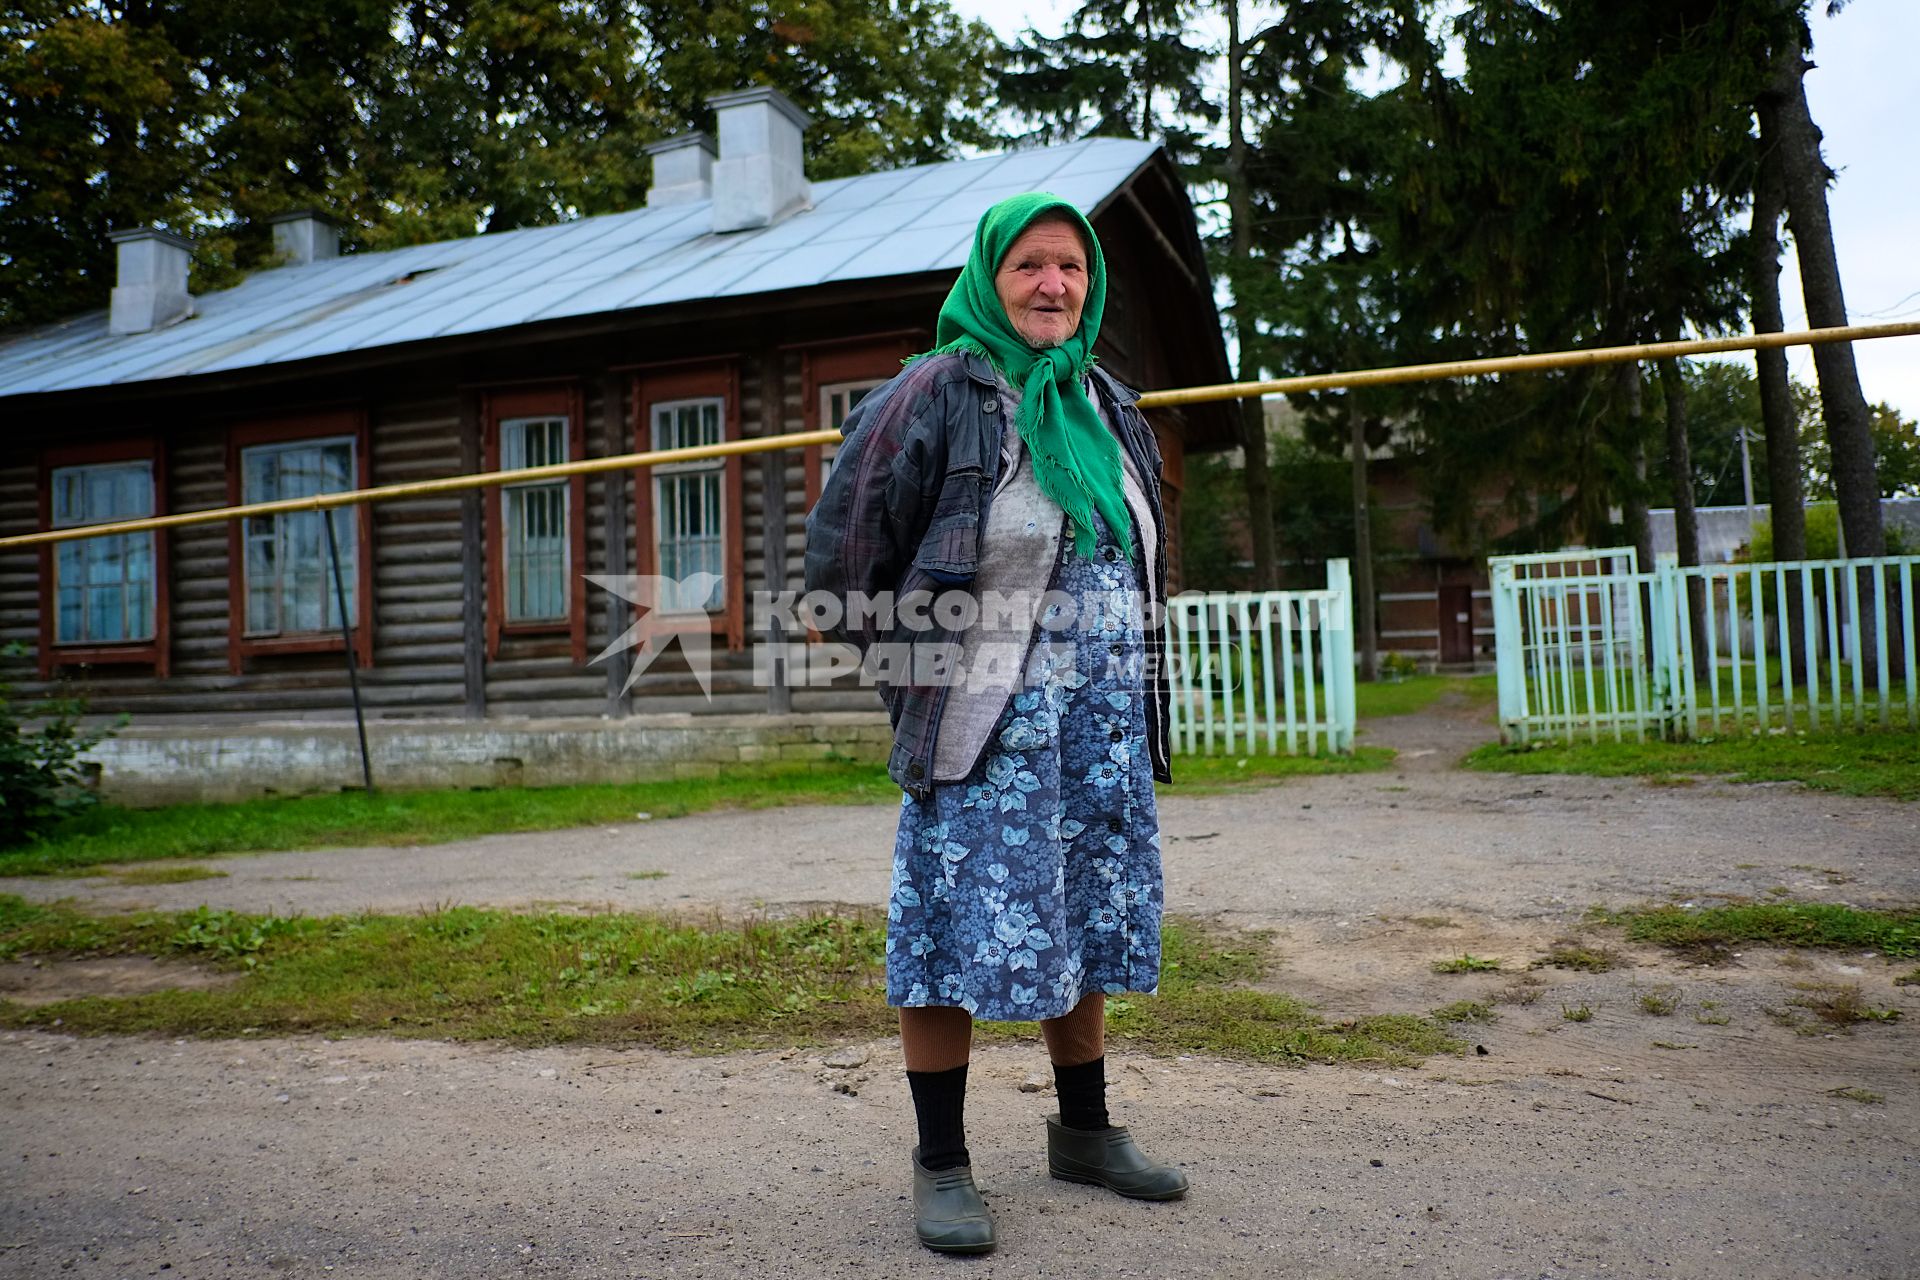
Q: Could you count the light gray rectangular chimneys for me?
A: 4